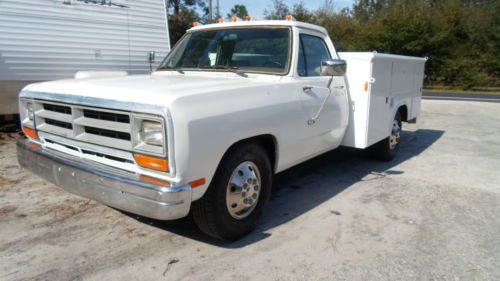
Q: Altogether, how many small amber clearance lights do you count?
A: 5